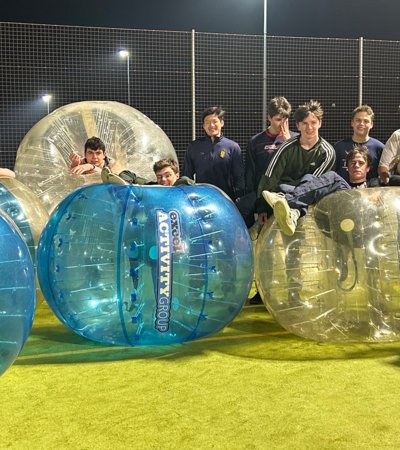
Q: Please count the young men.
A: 7